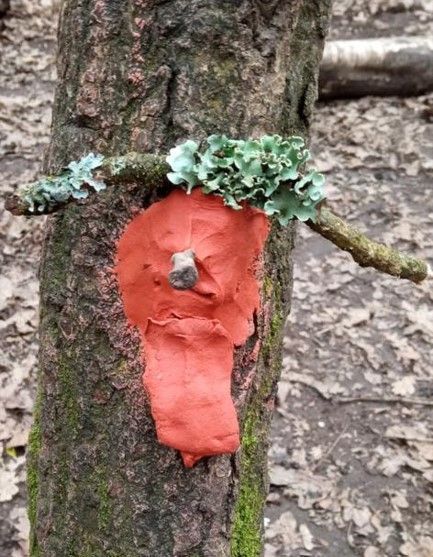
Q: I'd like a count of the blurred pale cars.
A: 0